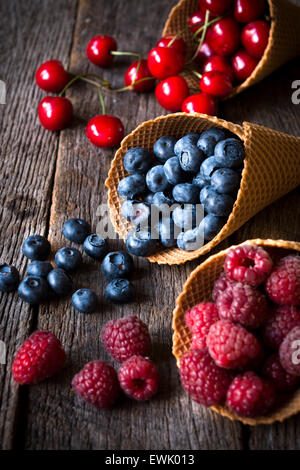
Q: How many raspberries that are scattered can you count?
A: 4